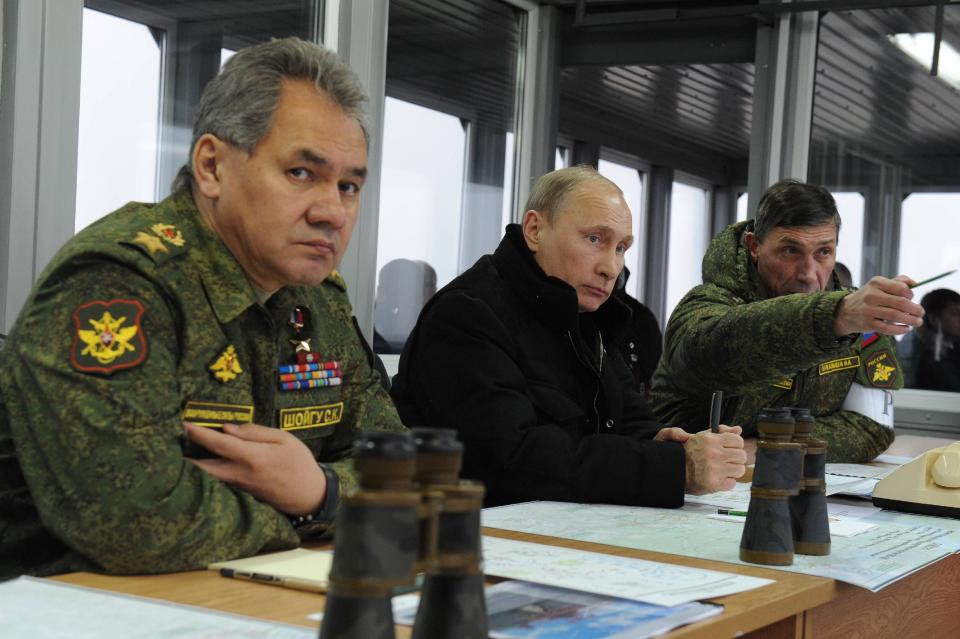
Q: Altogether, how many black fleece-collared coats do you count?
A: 1